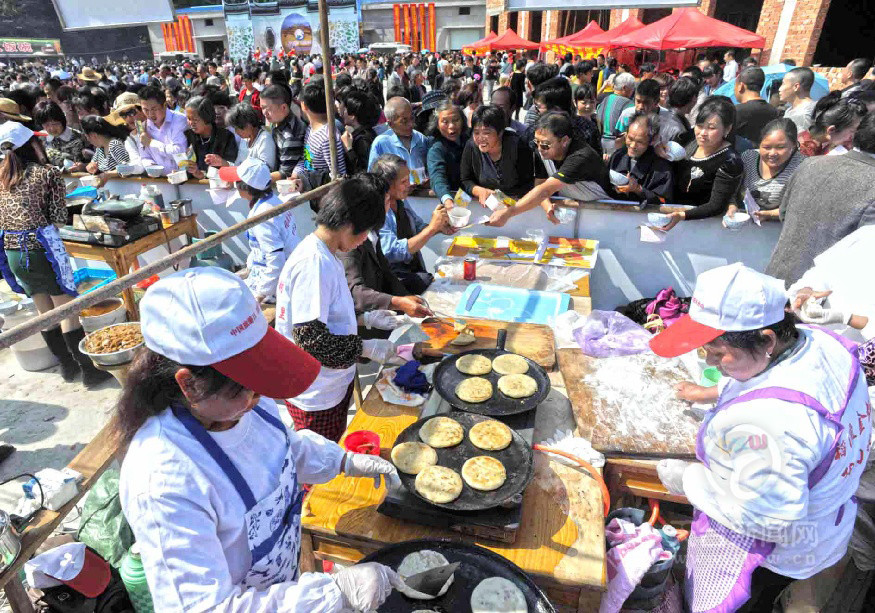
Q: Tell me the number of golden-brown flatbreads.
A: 9